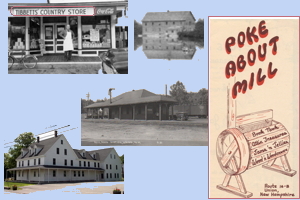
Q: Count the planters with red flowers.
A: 2